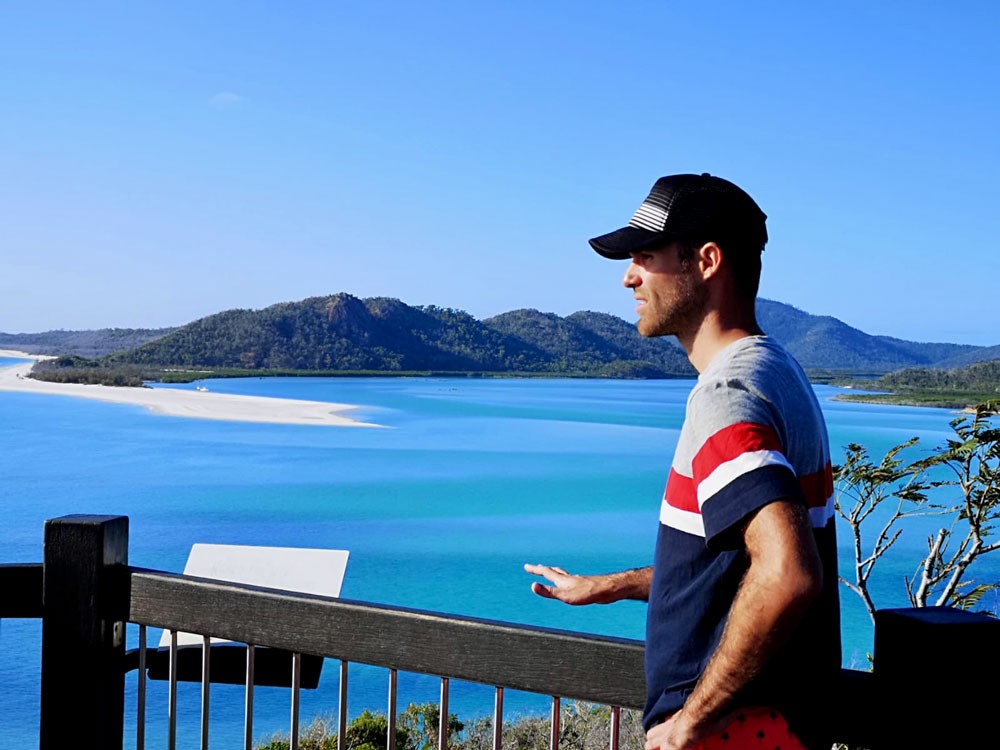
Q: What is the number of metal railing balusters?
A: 11